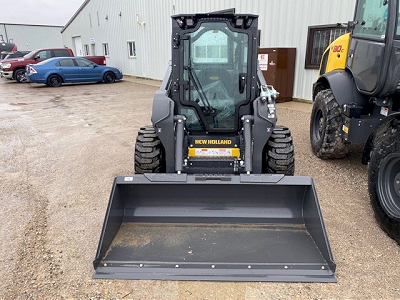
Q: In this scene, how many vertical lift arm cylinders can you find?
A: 2